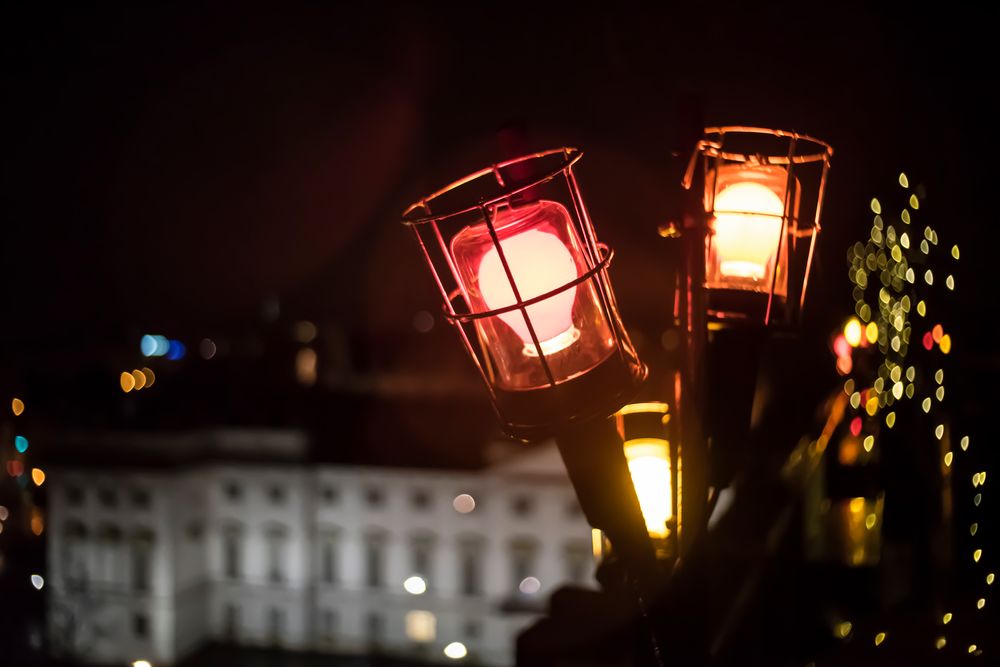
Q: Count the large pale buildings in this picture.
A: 1